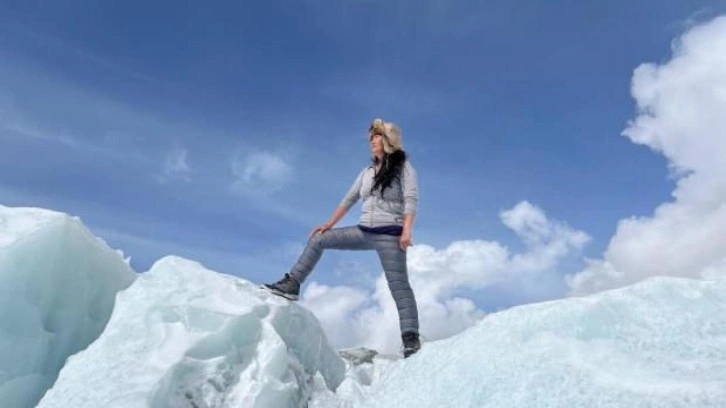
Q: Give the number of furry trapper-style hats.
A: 1